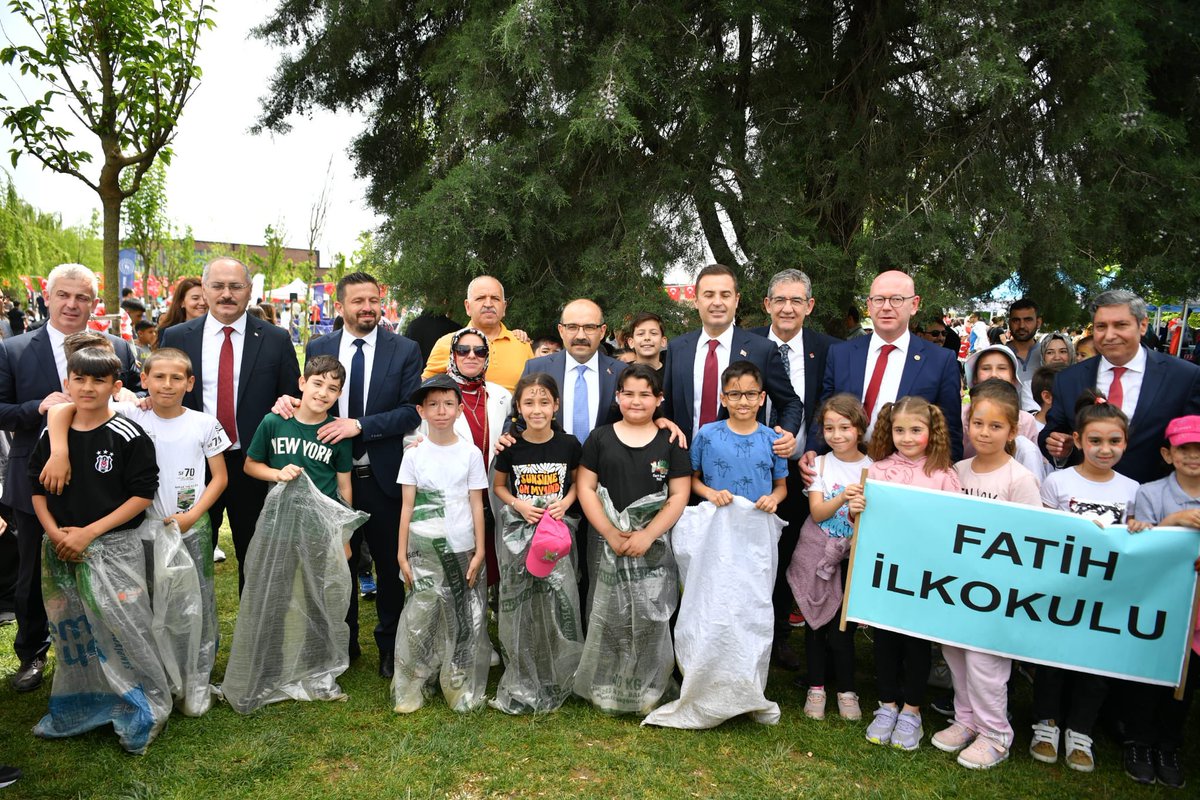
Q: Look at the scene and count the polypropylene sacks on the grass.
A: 7